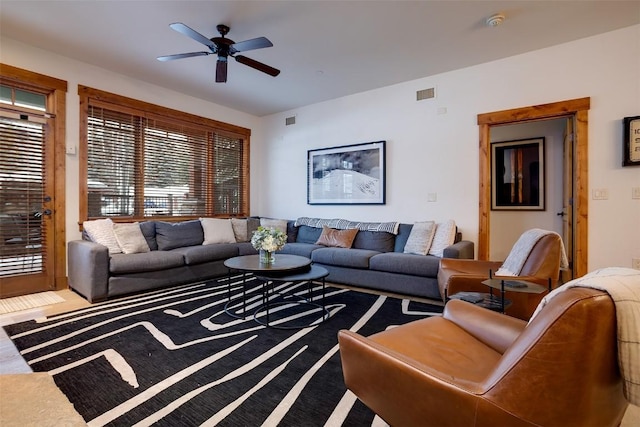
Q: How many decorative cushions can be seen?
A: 8